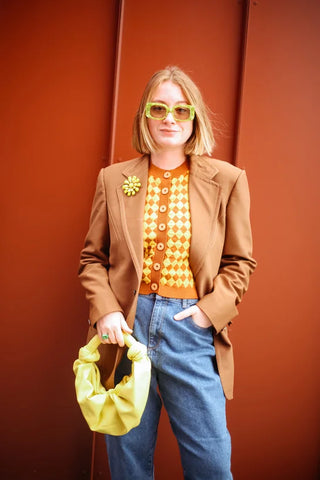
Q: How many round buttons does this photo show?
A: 7